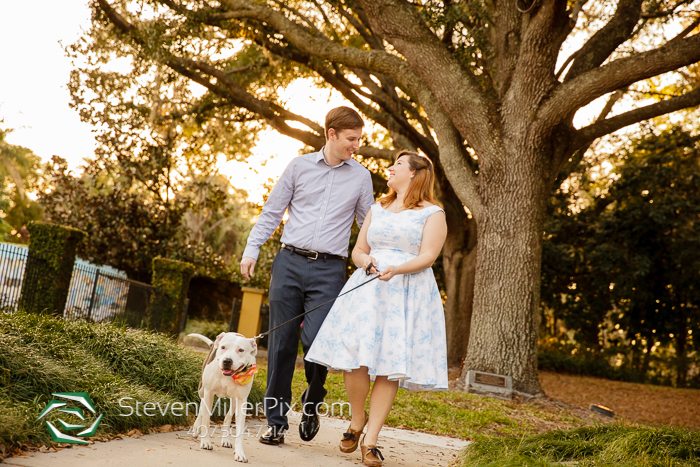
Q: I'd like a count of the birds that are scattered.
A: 0